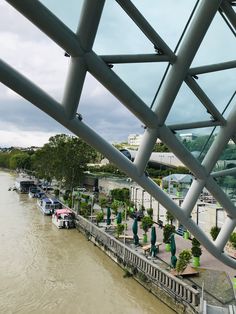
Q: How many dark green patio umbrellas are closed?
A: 5